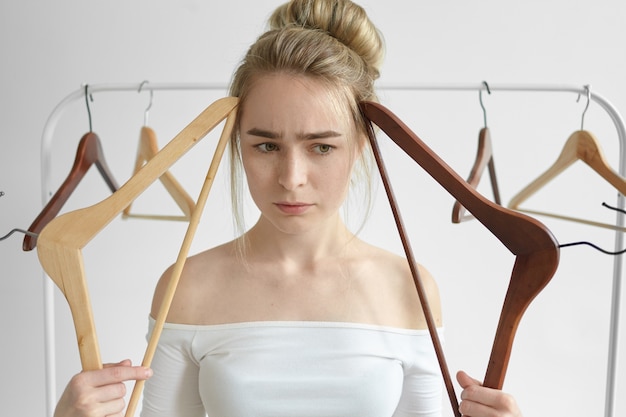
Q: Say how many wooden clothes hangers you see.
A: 6